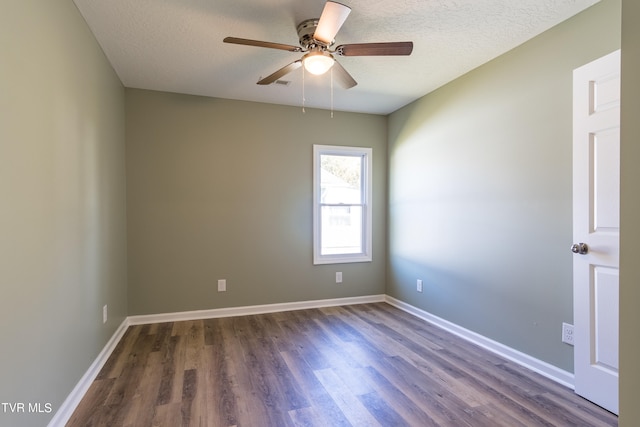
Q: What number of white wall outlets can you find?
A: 5